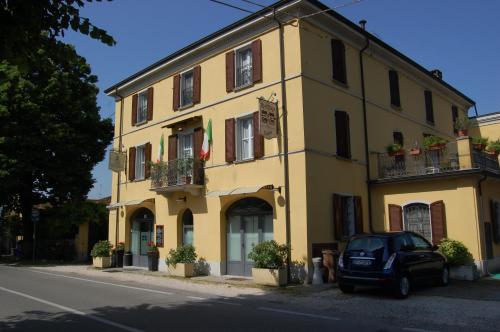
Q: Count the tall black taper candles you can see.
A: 0